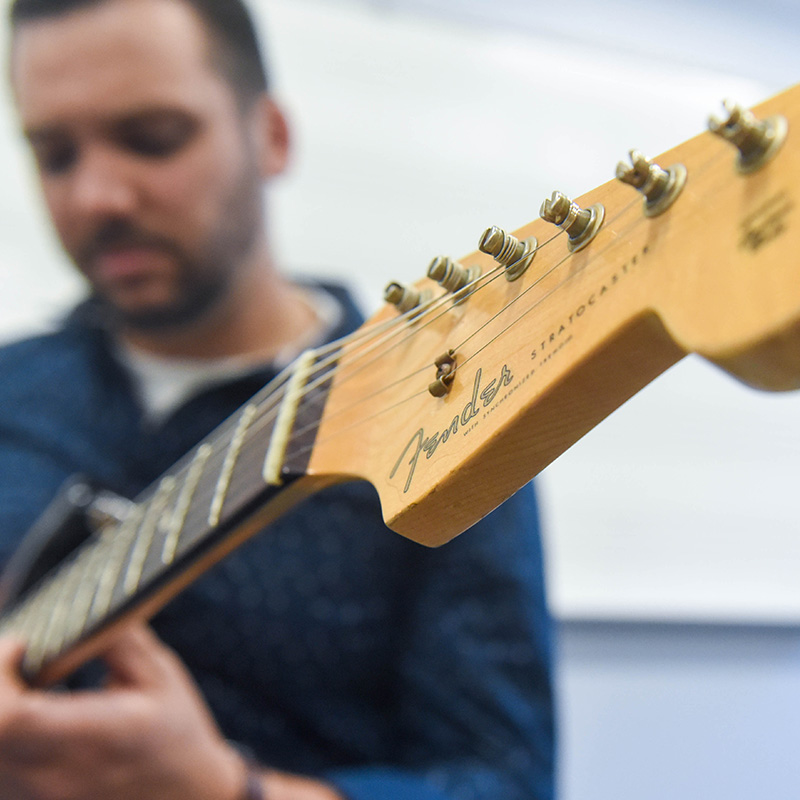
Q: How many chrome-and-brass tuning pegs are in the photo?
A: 6